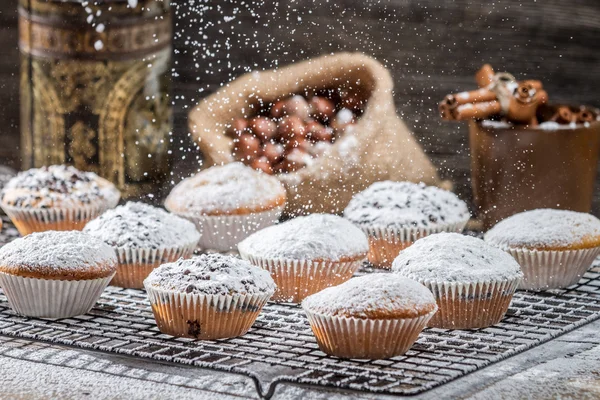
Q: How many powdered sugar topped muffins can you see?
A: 10